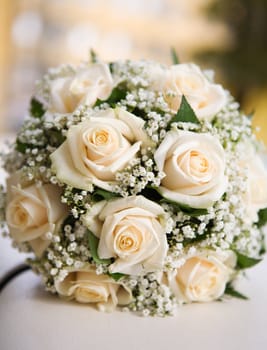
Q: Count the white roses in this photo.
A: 9